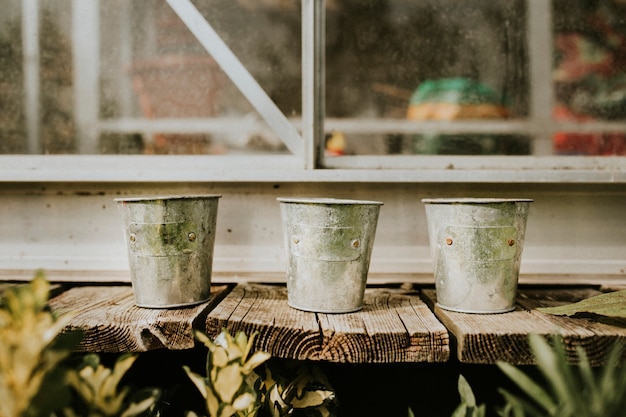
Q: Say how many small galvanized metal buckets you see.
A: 3